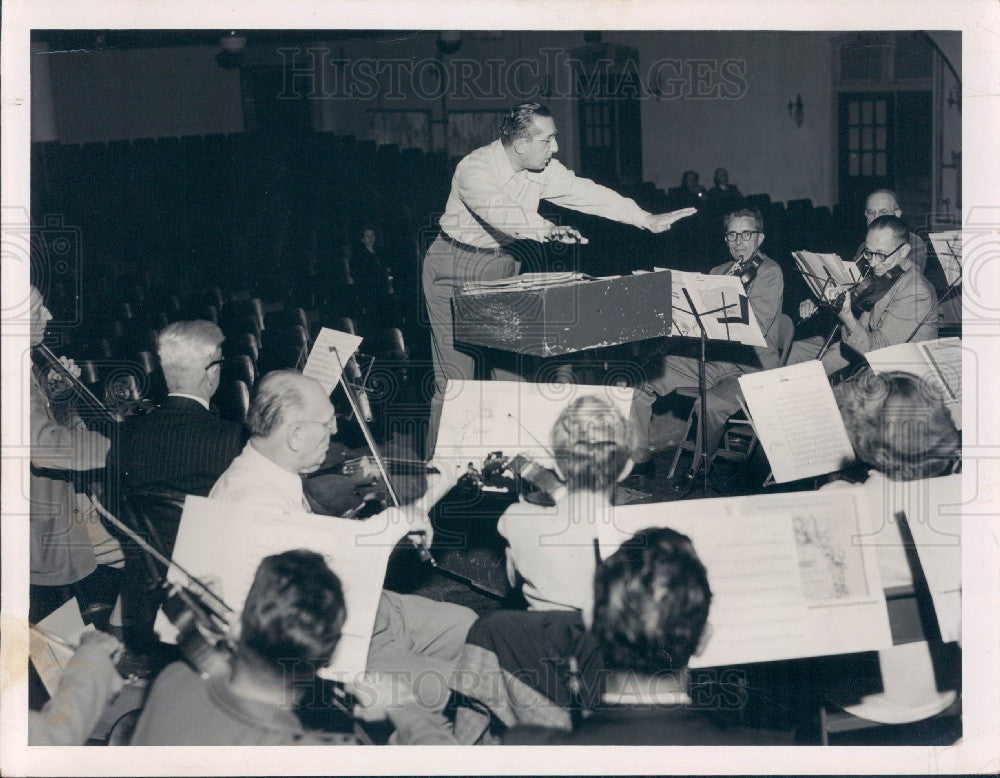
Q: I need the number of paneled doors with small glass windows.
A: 2